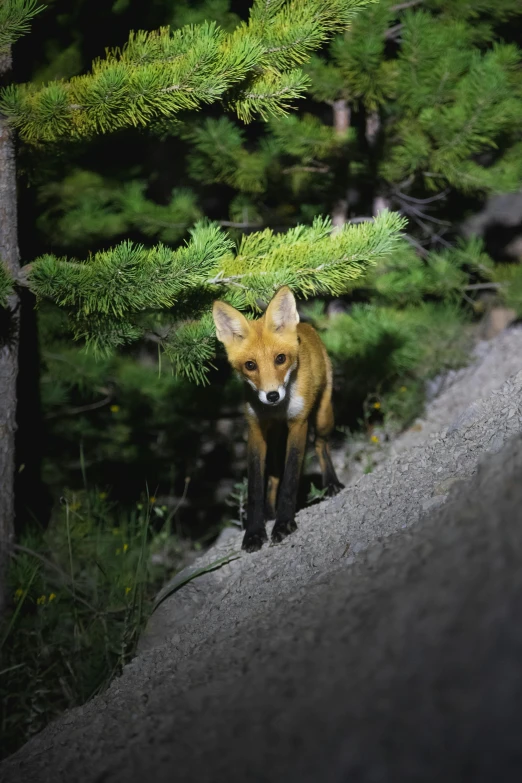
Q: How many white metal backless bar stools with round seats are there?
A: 0